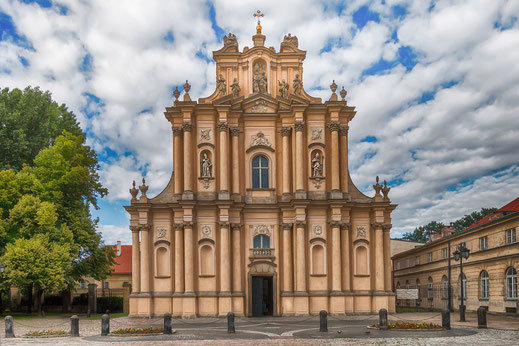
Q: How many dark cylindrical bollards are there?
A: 9